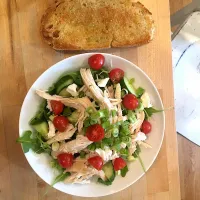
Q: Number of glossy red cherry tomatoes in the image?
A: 10